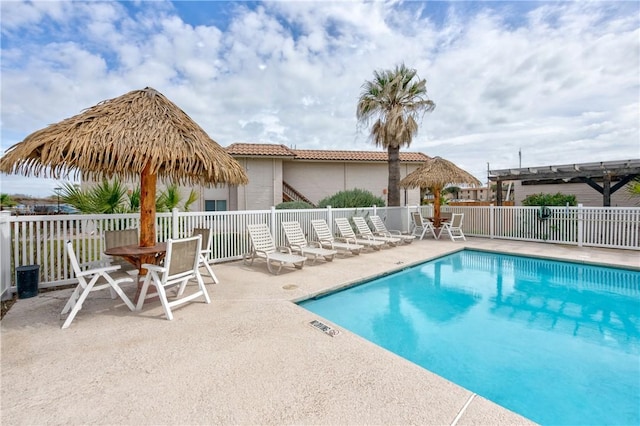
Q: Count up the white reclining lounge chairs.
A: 6